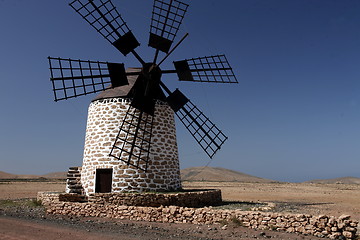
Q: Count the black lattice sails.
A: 6